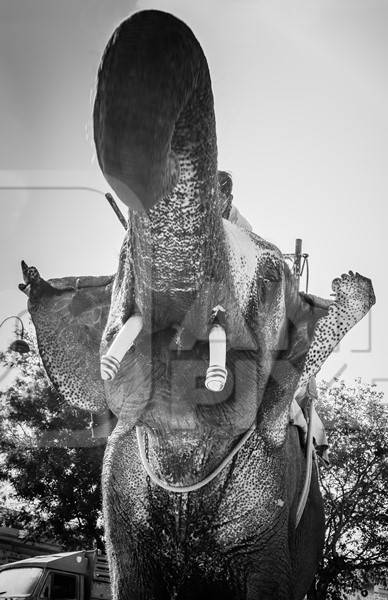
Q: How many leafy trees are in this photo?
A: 2